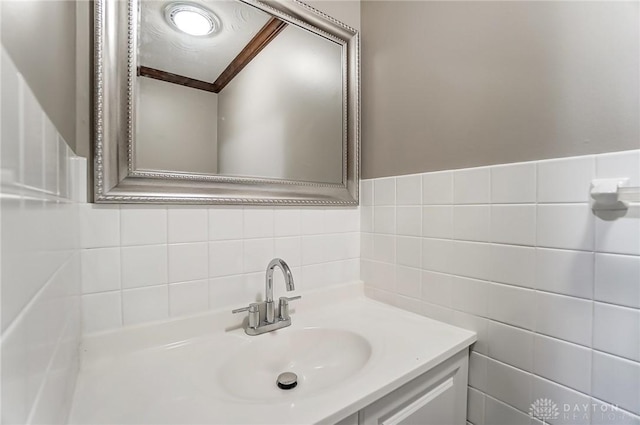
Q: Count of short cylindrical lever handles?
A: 2